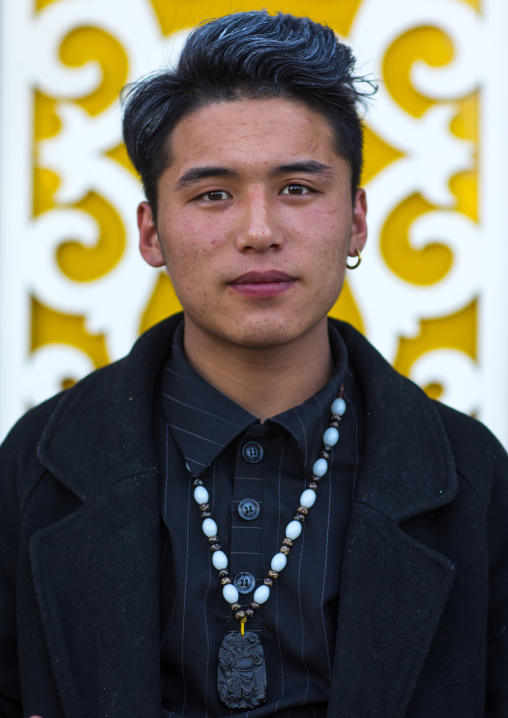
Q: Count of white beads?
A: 11